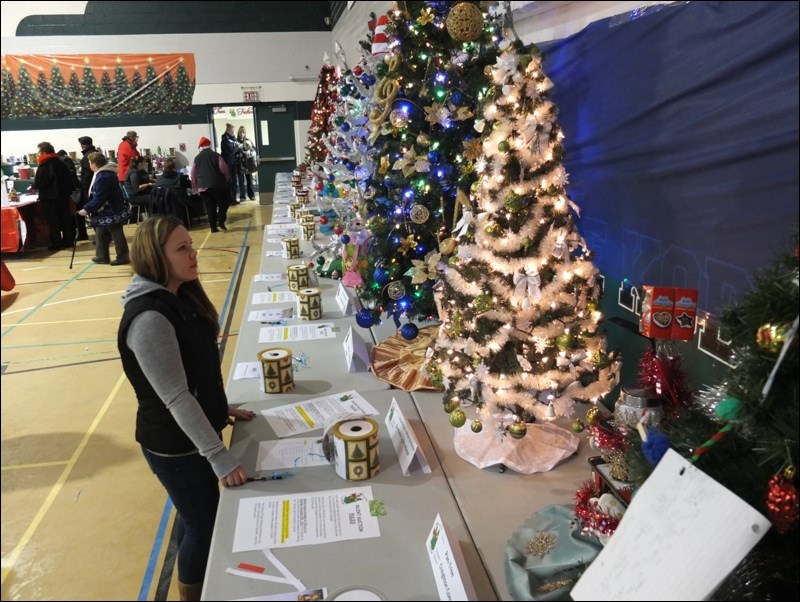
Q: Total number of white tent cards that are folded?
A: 4